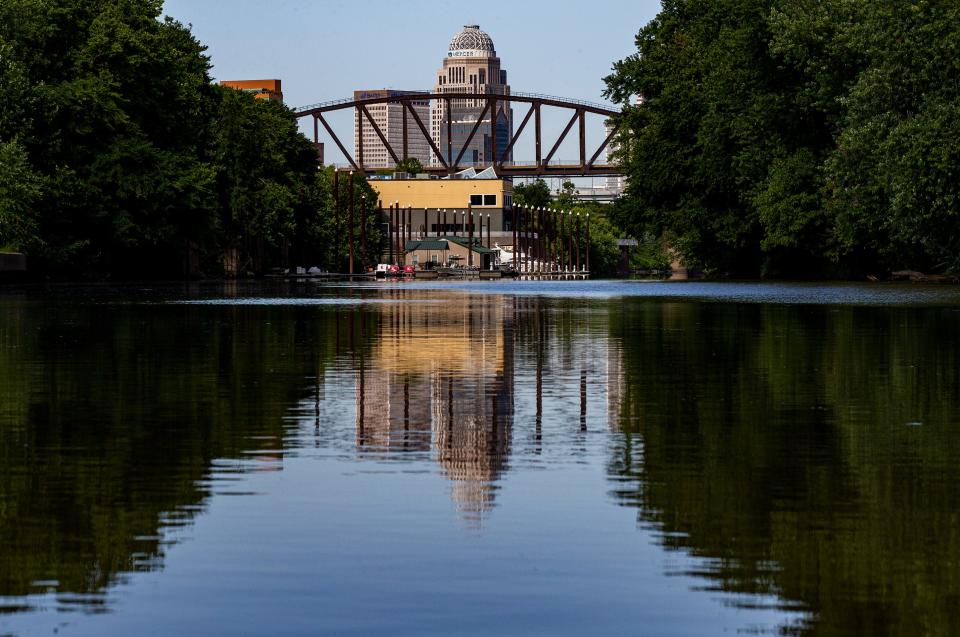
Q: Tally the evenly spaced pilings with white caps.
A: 12